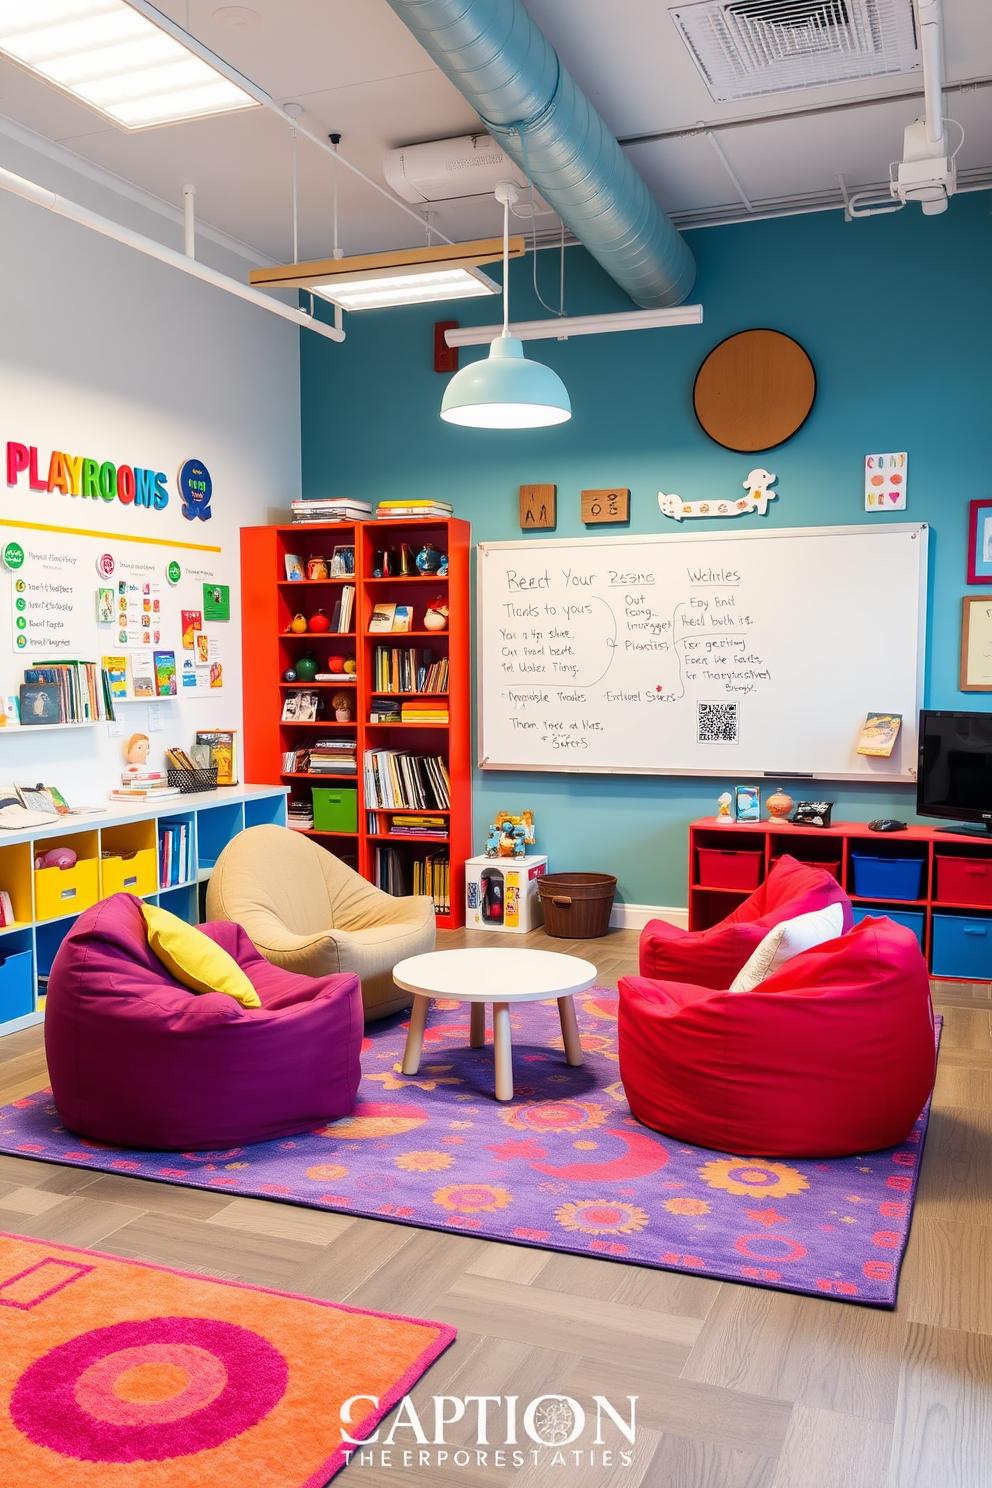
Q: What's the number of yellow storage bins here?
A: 2